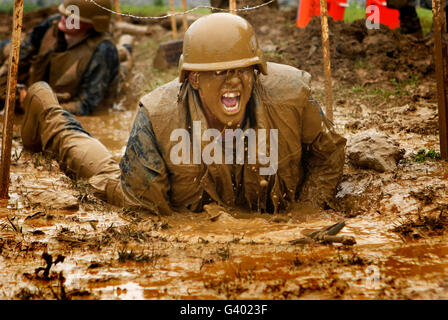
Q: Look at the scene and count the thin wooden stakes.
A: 7